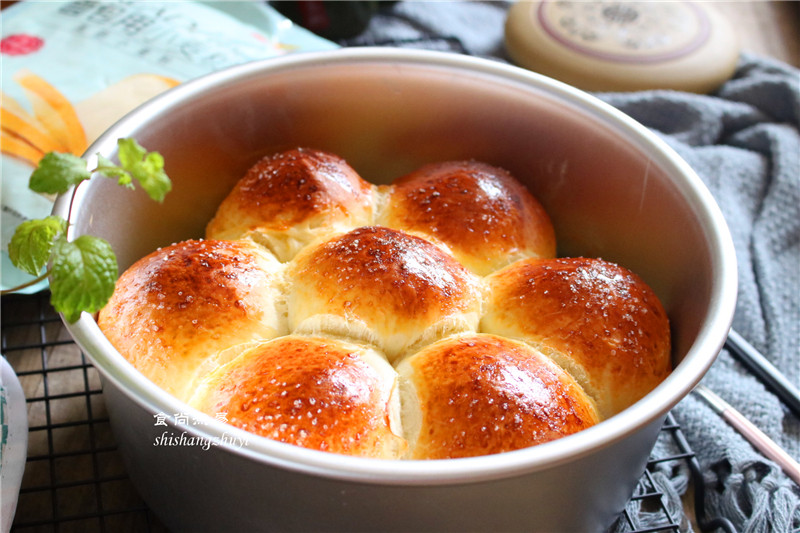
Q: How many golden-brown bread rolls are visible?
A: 7